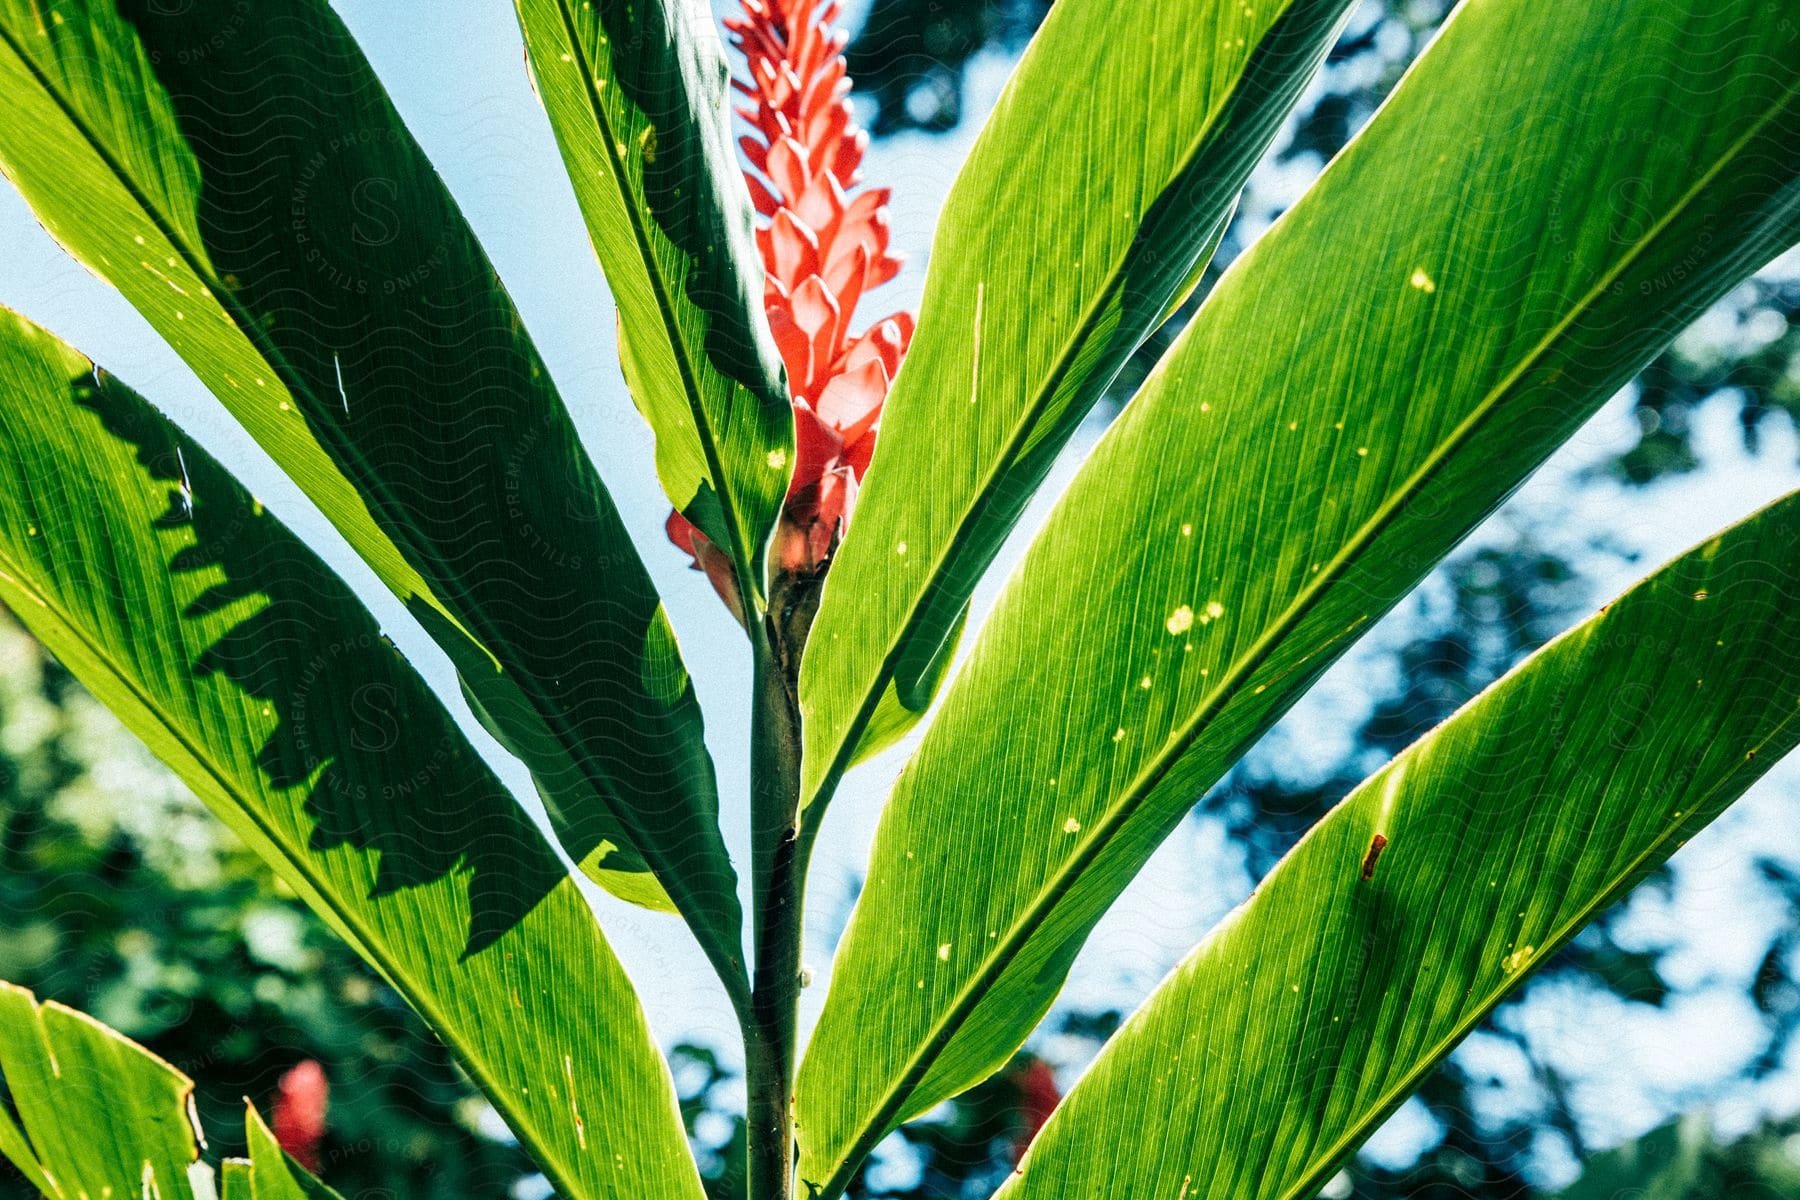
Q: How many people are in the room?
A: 0